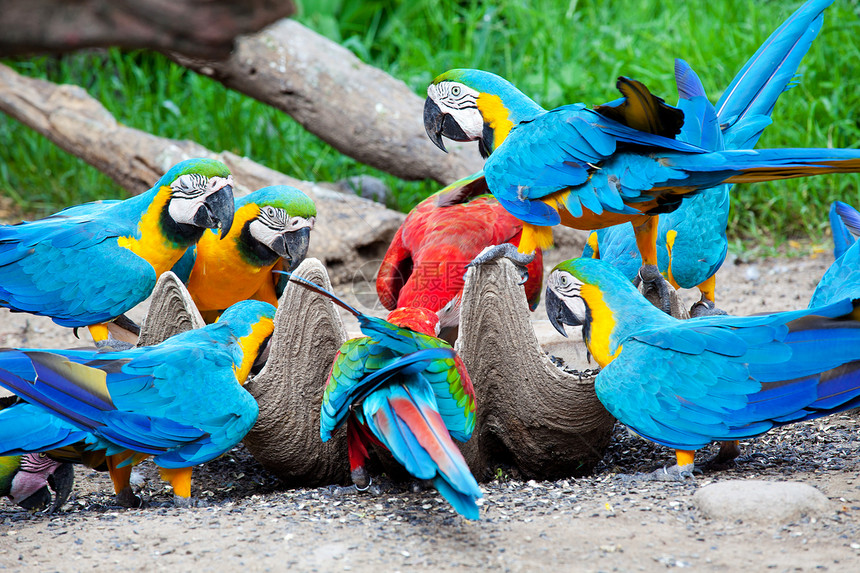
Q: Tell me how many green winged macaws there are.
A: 2